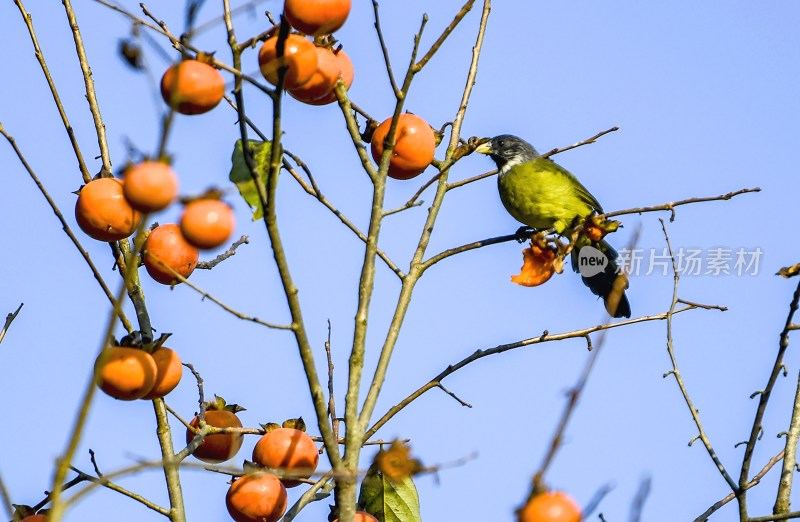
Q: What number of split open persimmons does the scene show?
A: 1